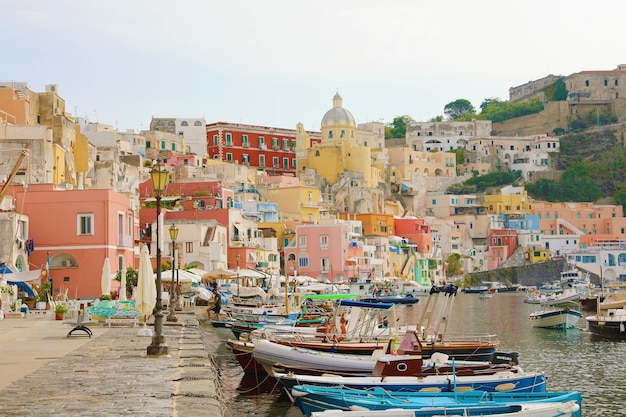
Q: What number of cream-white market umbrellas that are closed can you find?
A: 3